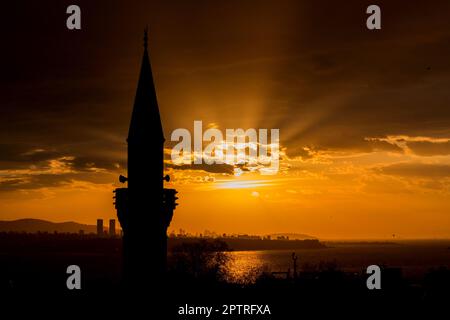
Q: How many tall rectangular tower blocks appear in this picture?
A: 2